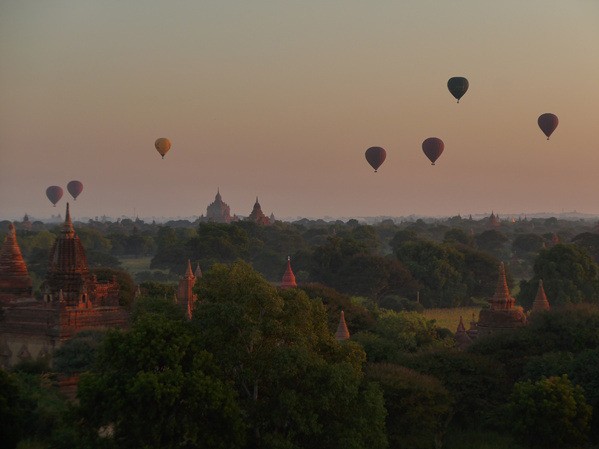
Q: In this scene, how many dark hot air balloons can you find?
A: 6